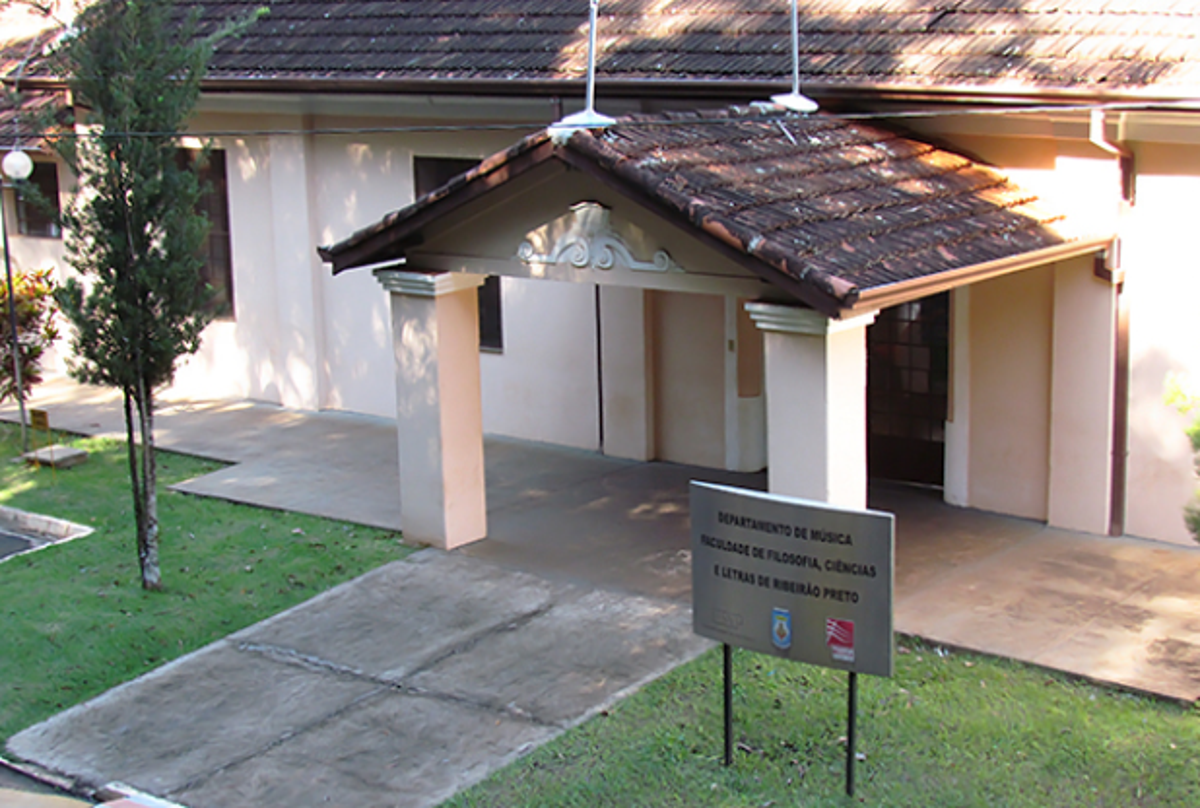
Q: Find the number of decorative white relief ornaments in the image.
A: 1